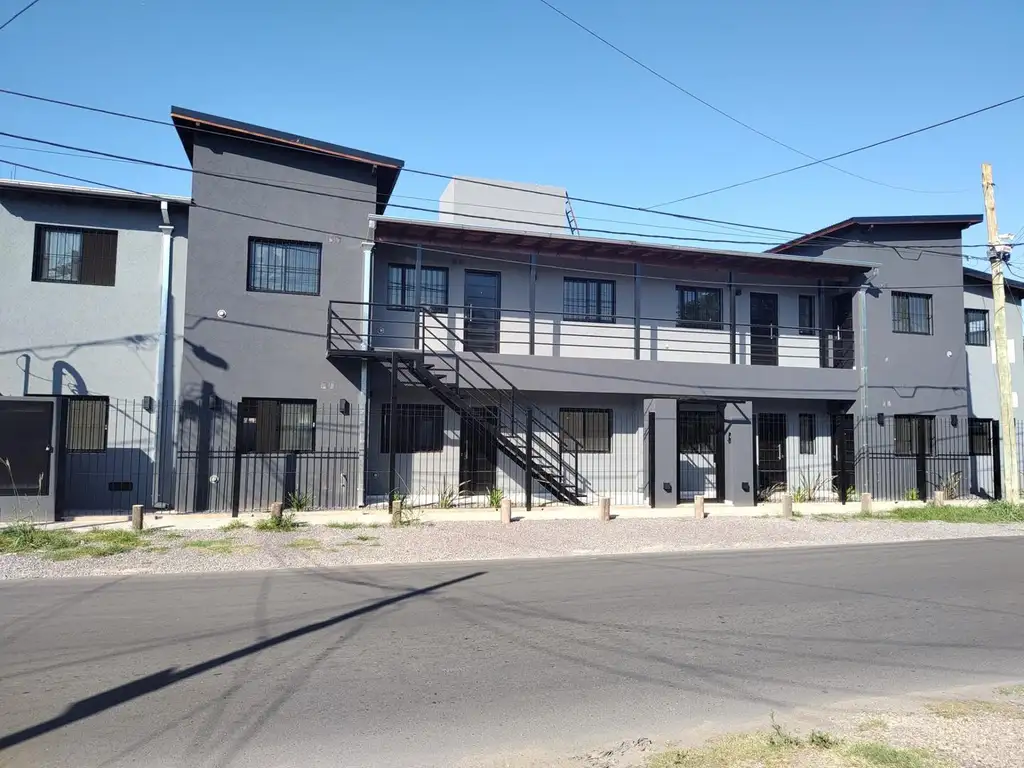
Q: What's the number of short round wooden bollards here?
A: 9